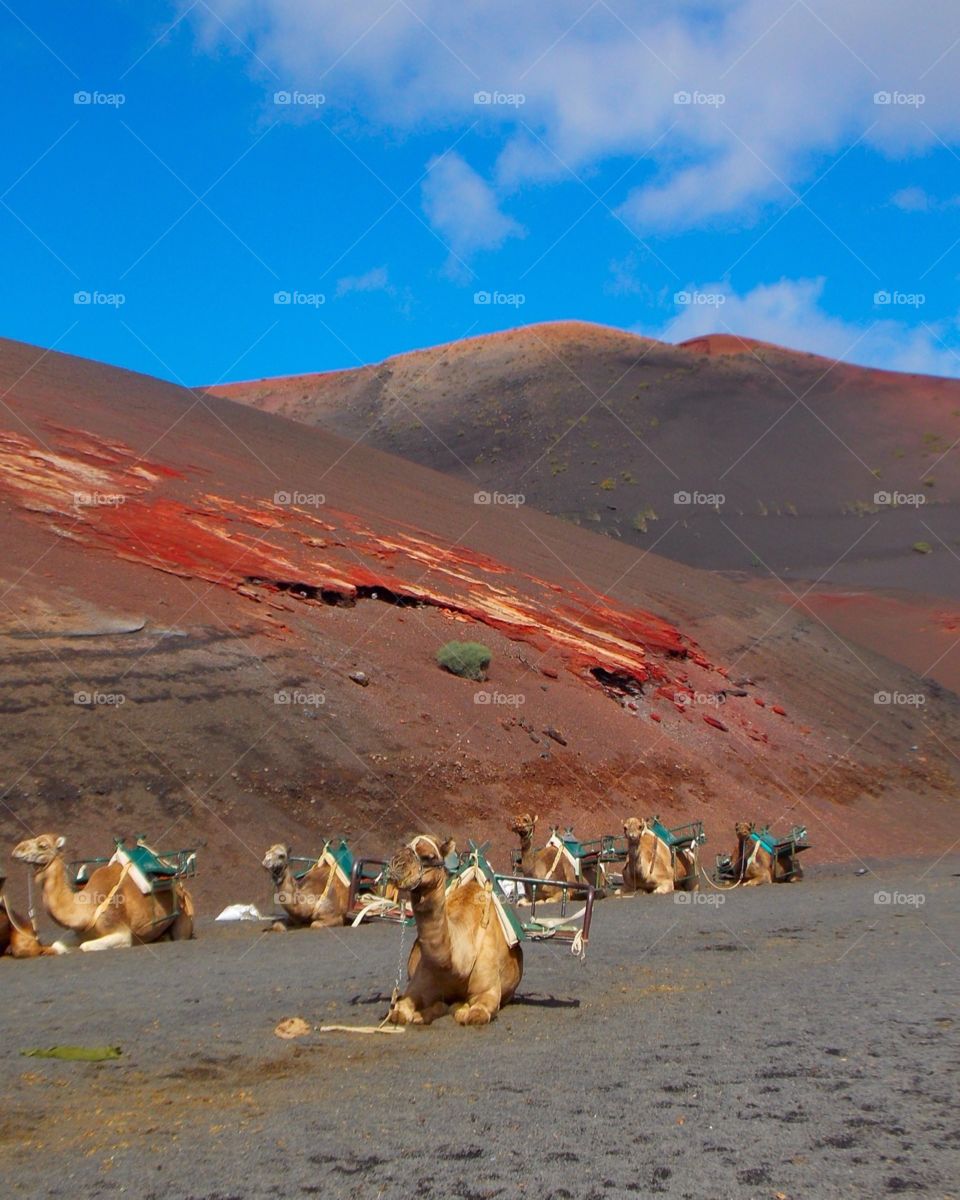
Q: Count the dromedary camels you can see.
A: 7